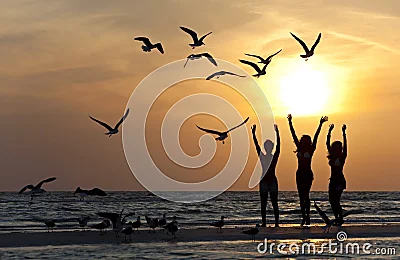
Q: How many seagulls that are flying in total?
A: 11